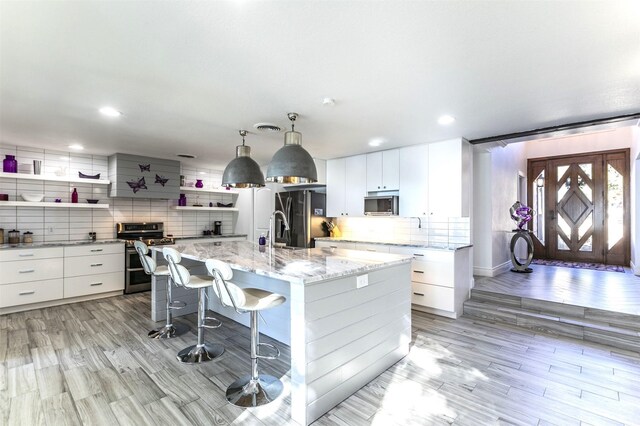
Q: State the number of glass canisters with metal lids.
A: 3